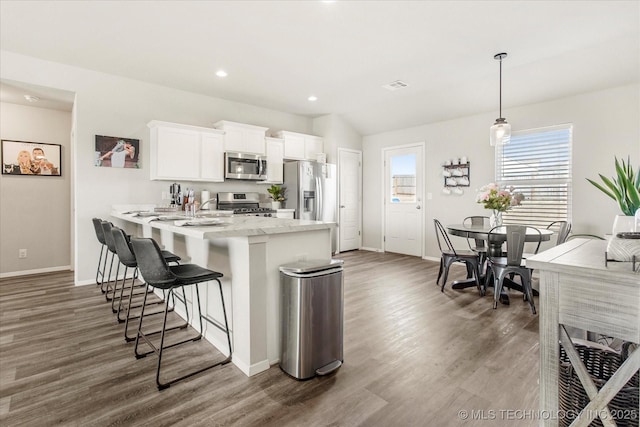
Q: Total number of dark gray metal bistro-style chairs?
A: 4